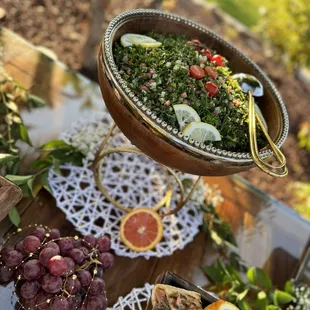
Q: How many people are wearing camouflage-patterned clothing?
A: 0